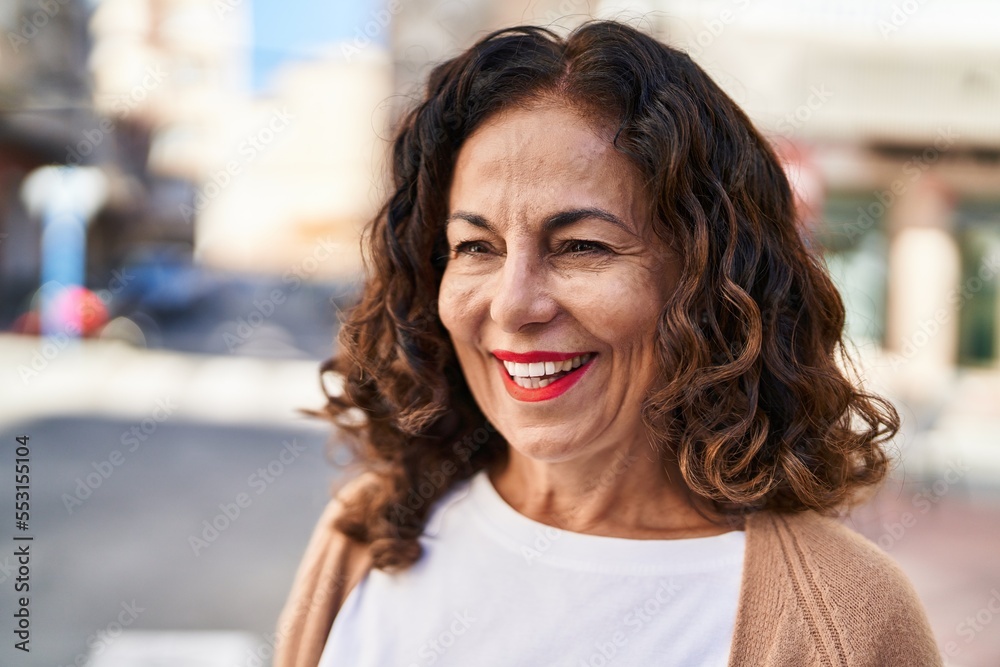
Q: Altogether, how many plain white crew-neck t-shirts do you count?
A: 1